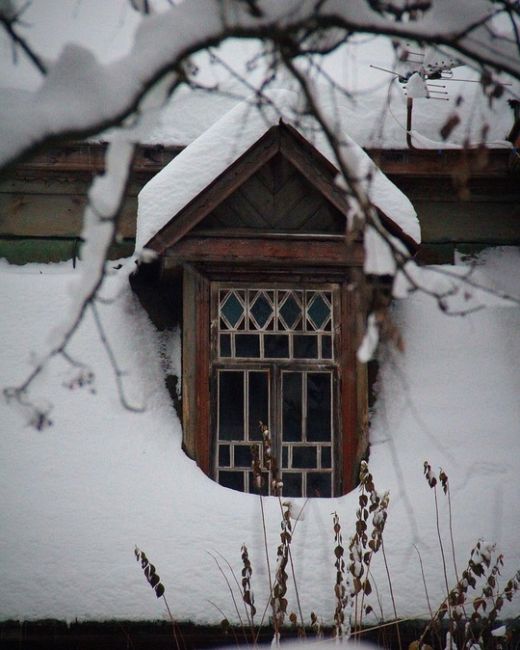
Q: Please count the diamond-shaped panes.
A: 4